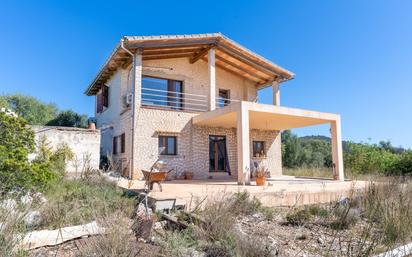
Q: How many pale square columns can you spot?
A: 5